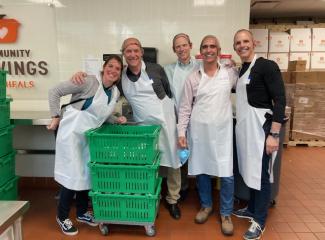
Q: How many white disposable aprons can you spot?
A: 5